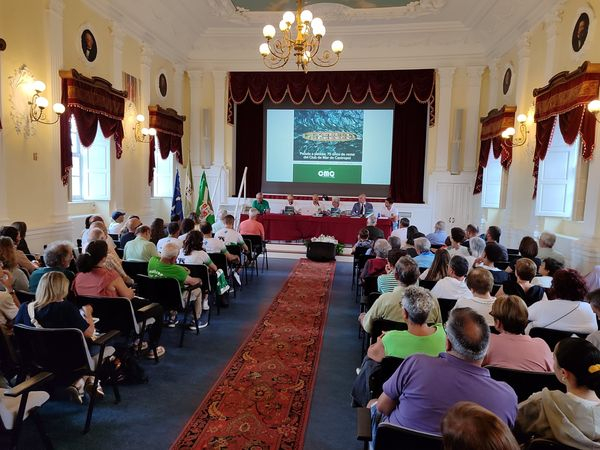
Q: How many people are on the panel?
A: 6